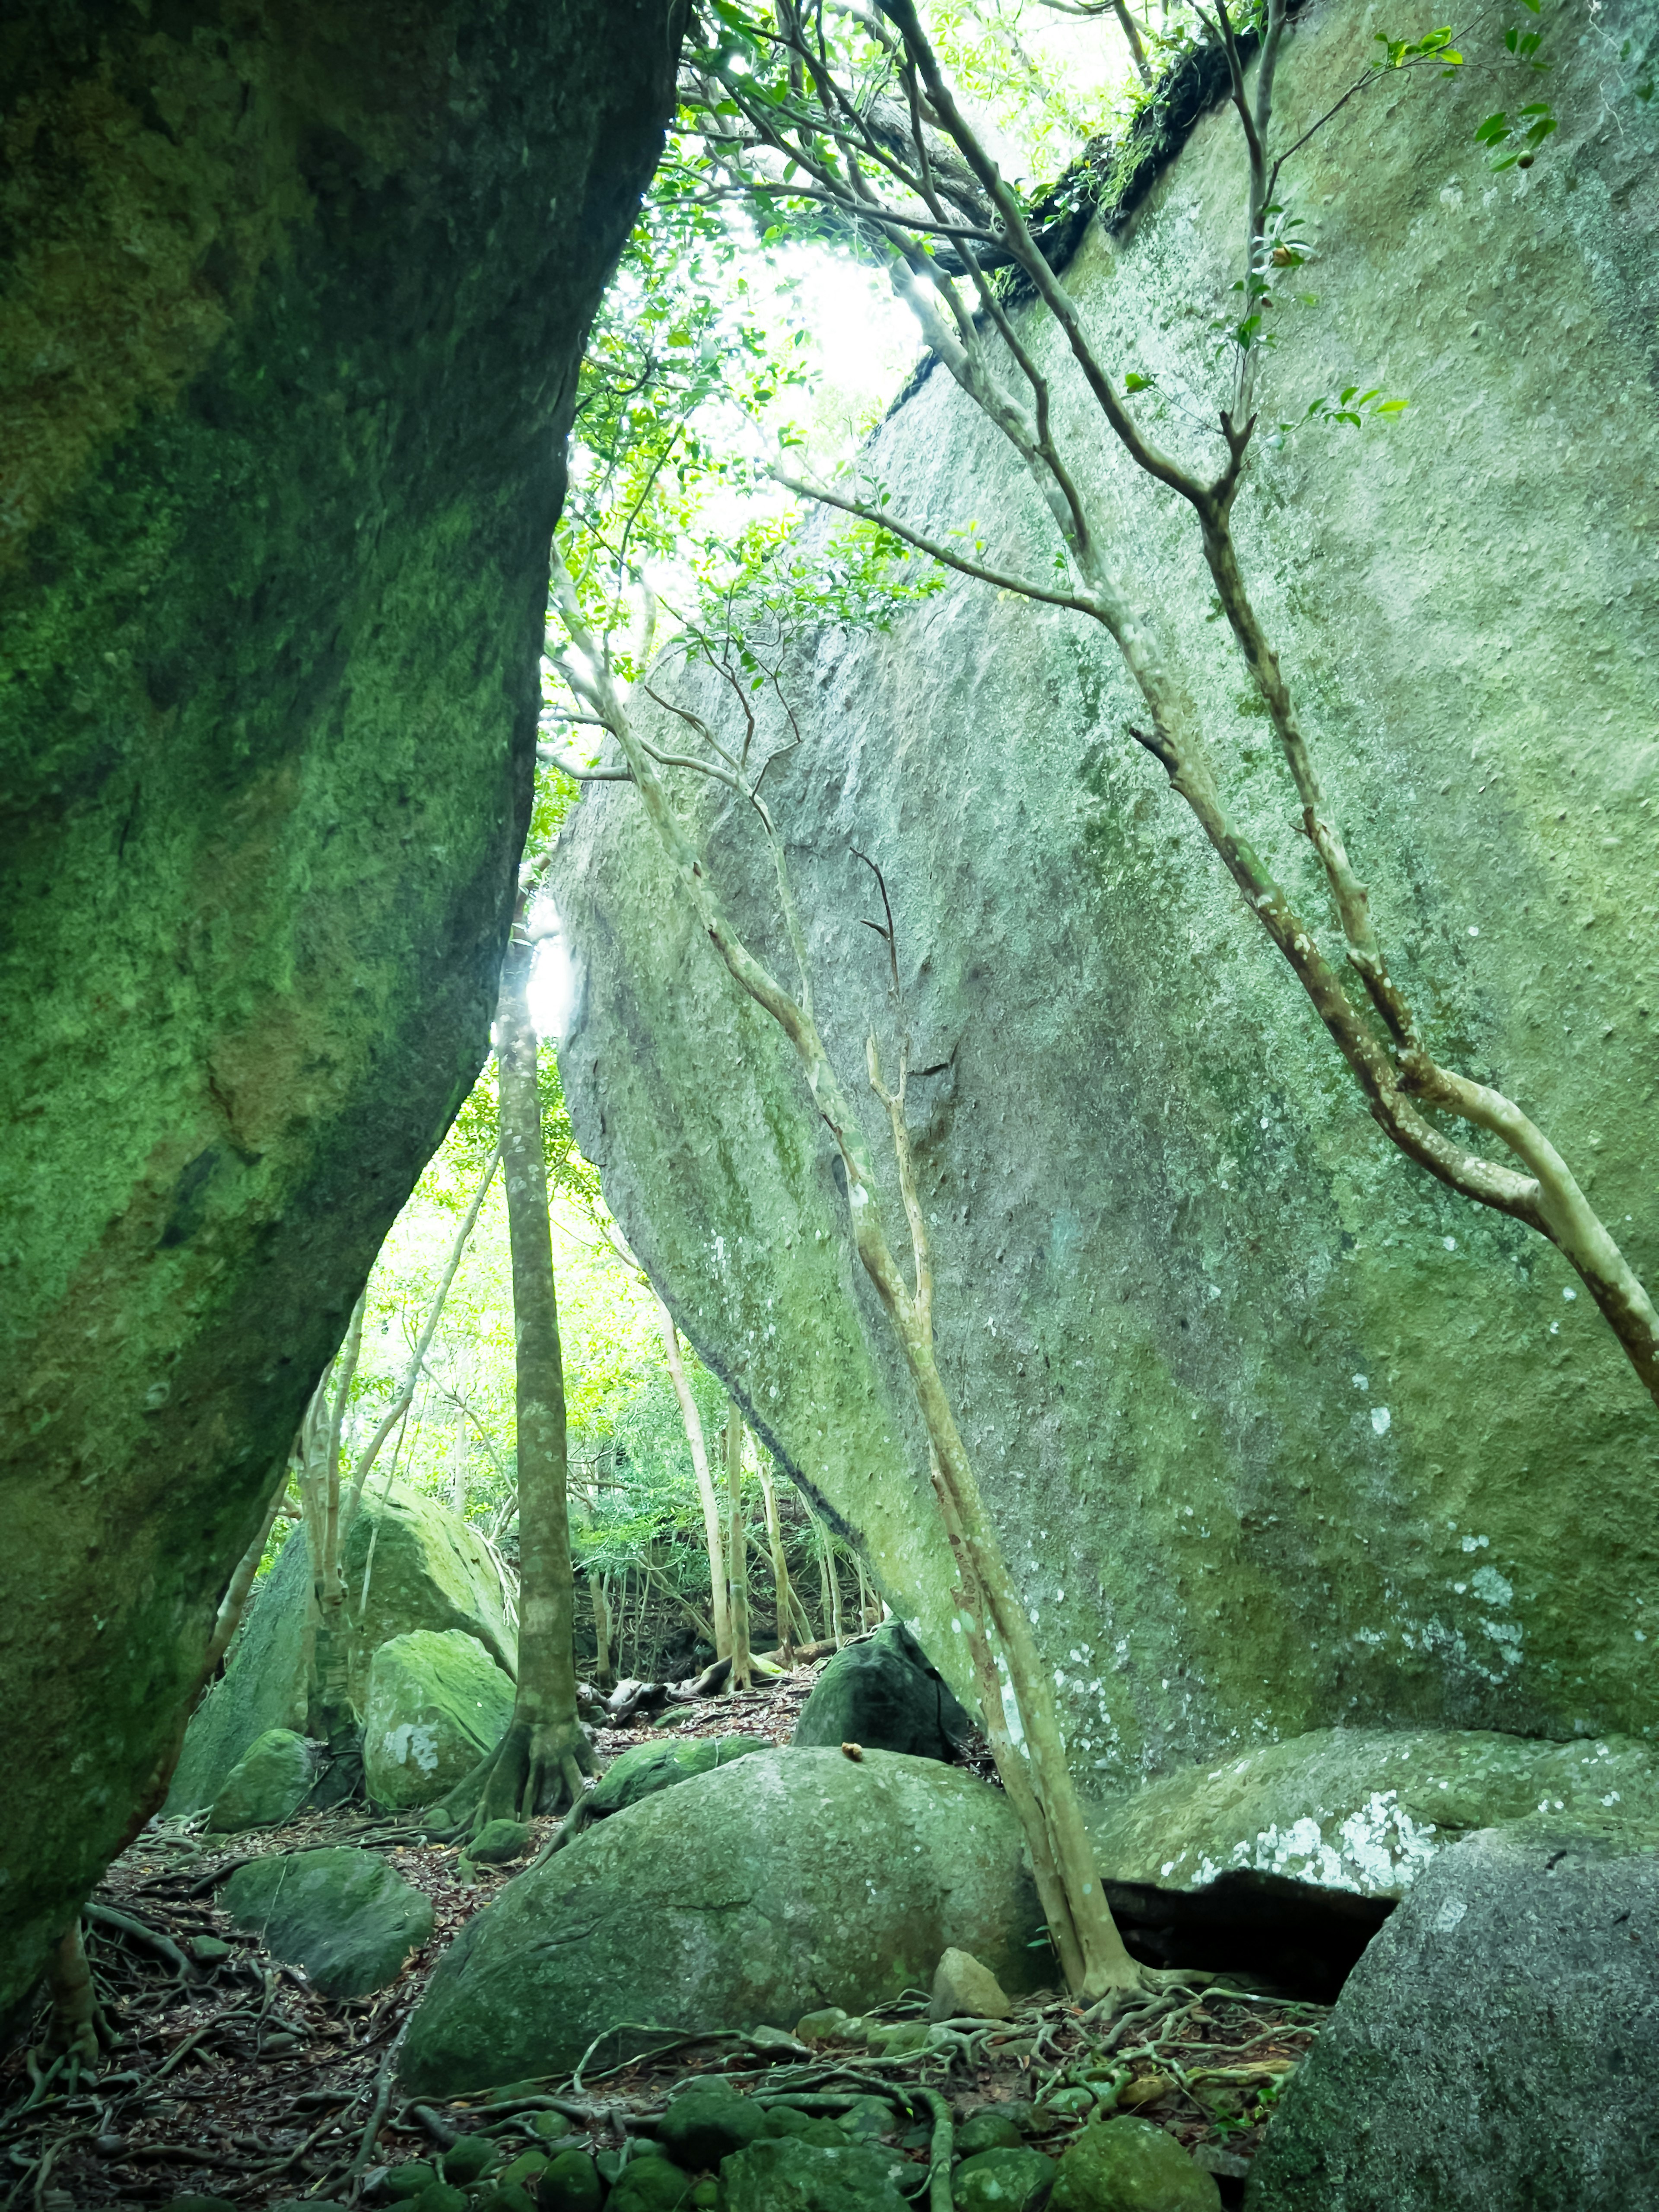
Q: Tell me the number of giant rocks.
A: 2